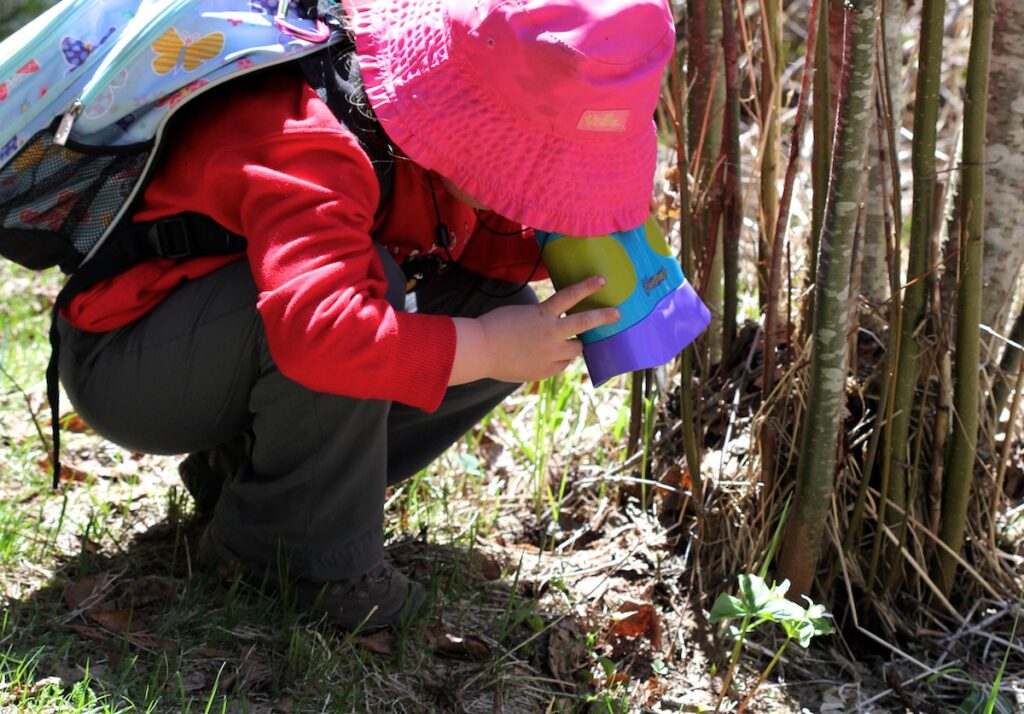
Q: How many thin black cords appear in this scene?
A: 2